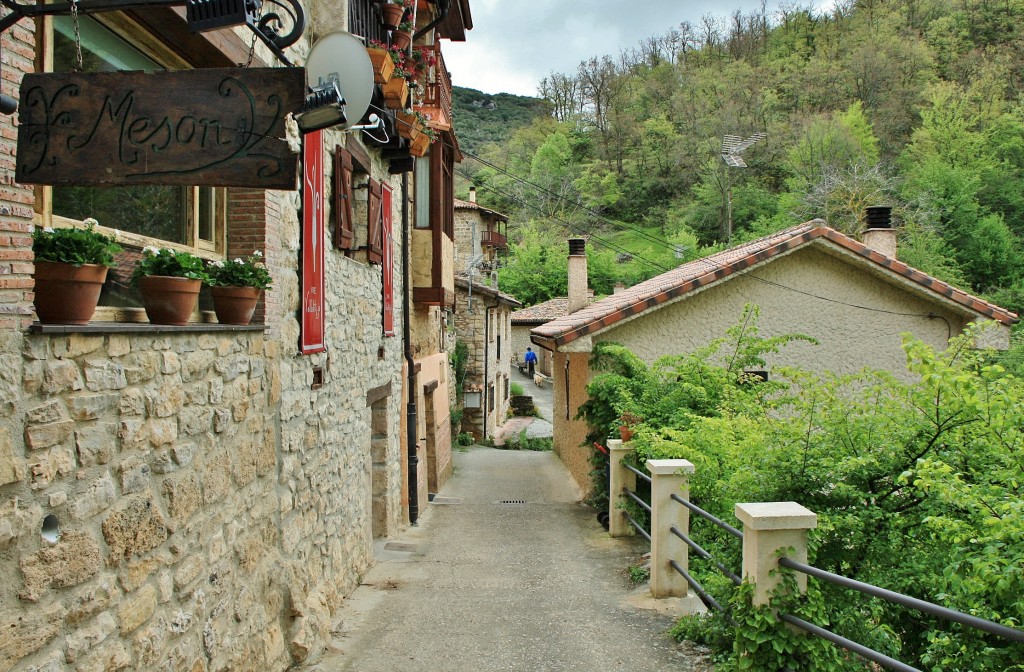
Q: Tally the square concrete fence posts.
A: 3